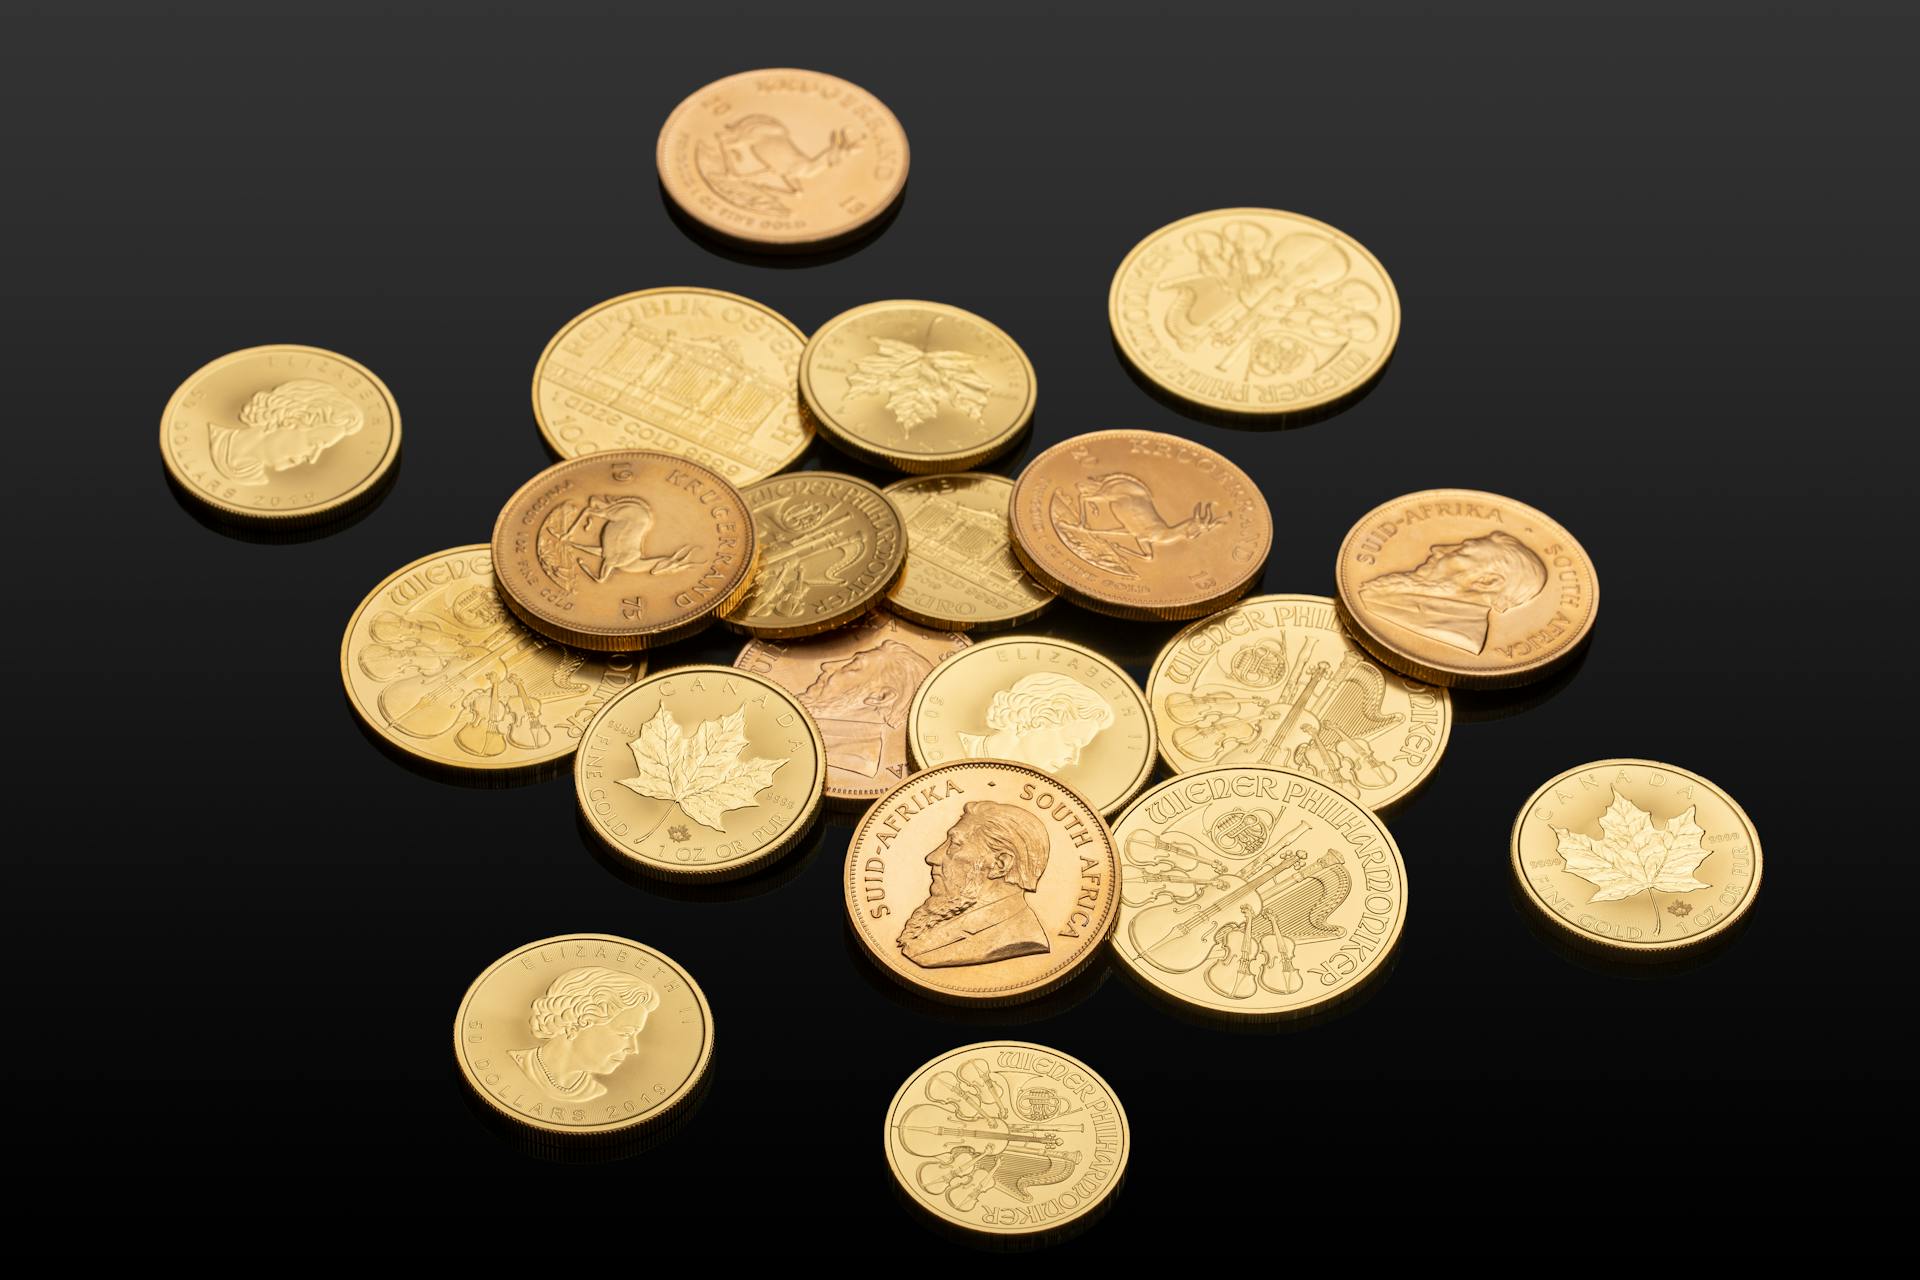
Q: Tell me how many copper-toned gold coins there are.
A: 6